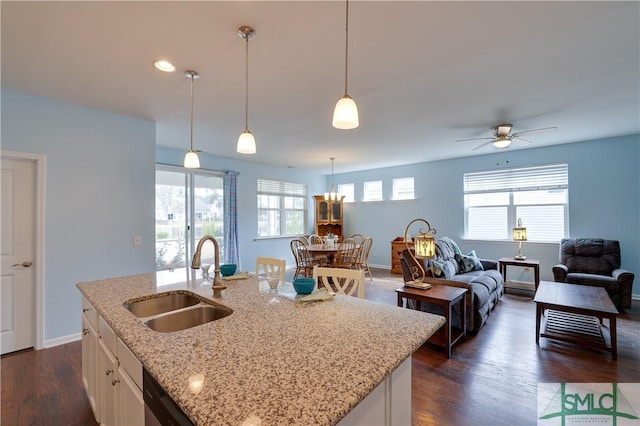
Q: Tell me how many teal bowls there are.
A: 2